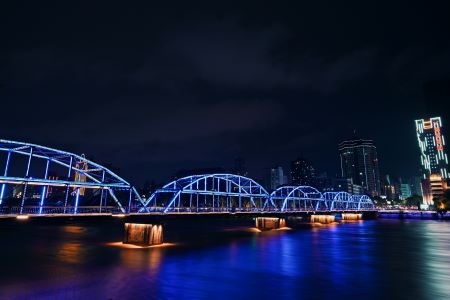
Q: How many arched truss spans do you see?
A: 5